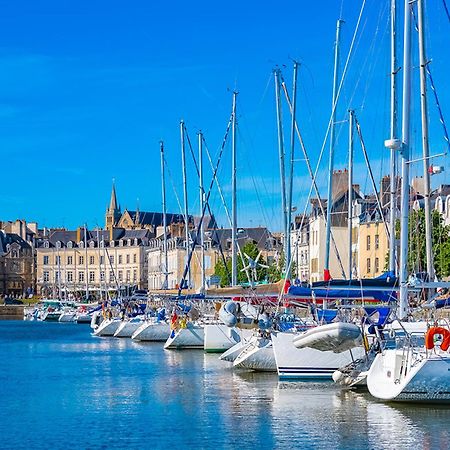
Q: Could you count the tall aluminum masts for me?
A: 11